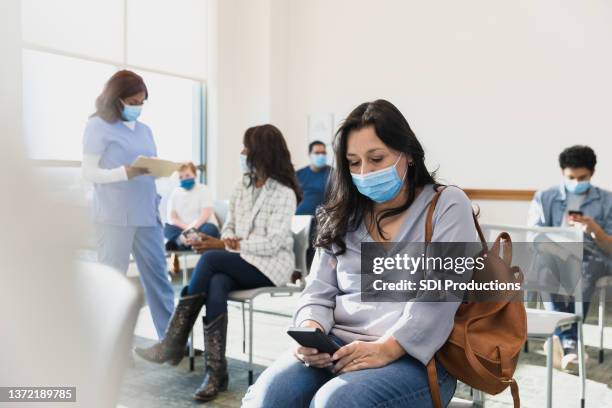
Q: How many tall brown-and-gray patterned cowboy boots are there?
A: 2